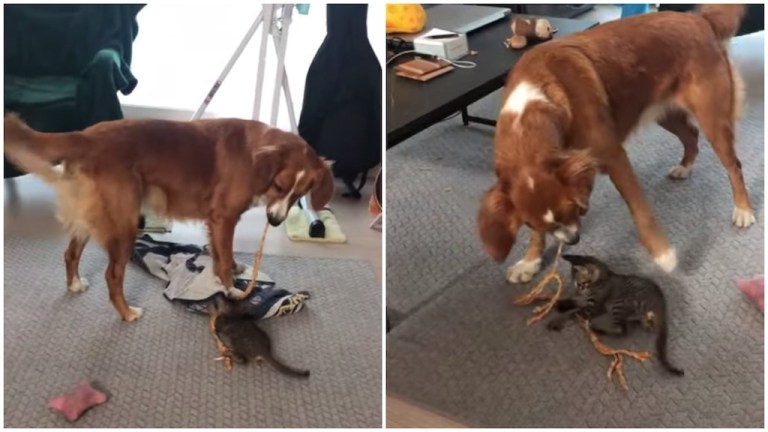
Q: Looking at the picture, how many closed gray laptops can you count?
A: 1